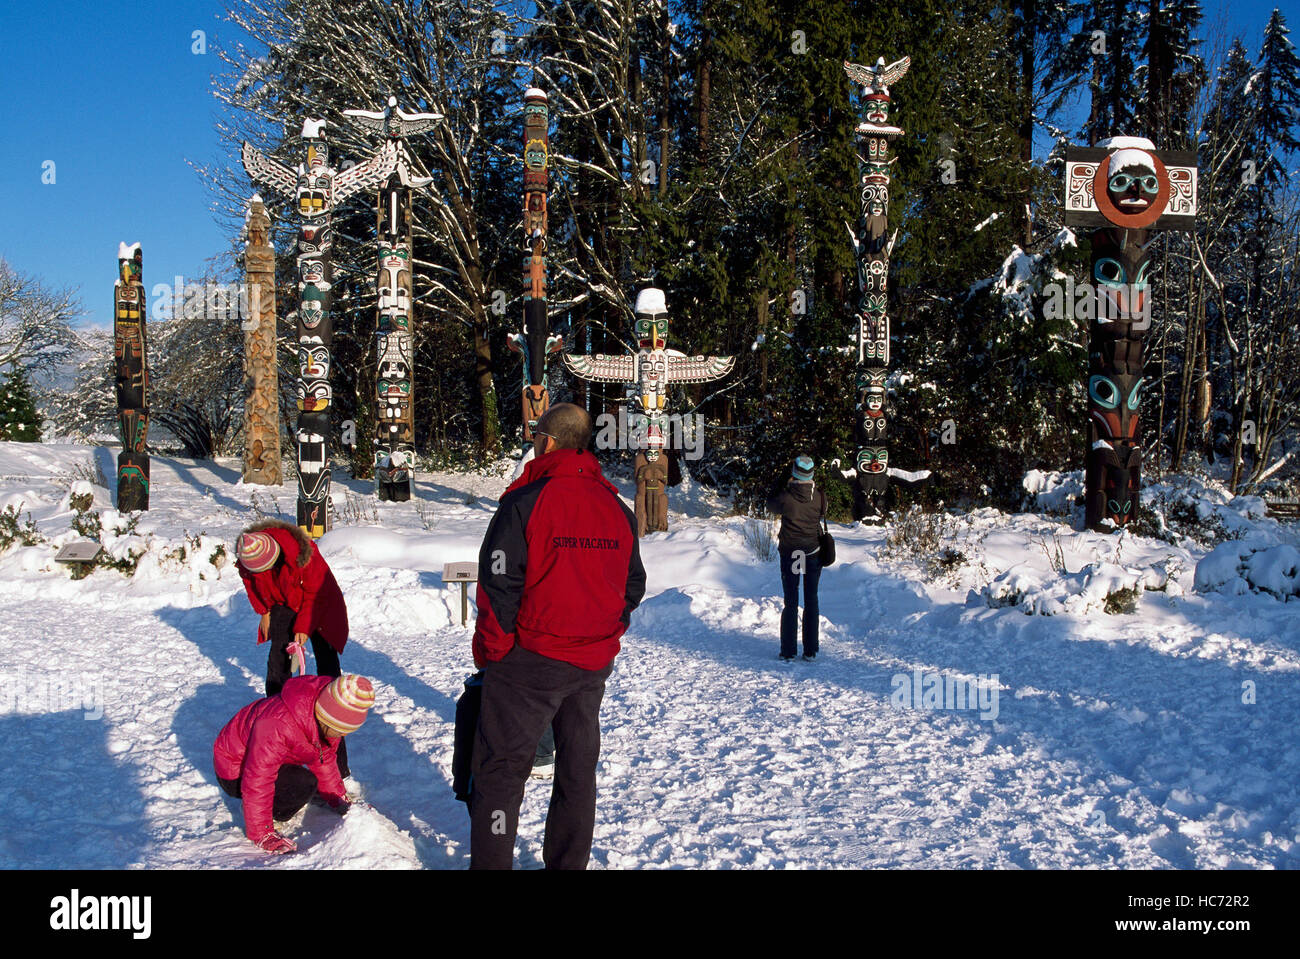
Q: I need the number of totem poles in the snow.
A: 8